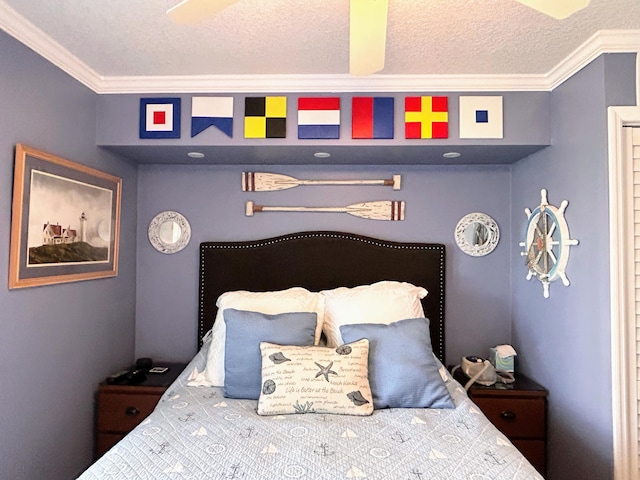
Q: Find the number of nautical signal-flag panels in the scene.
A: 7